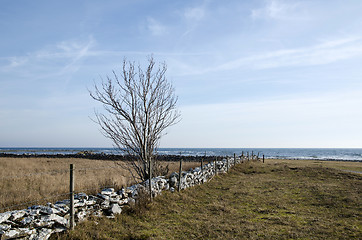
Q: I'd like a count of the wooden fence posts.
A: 12